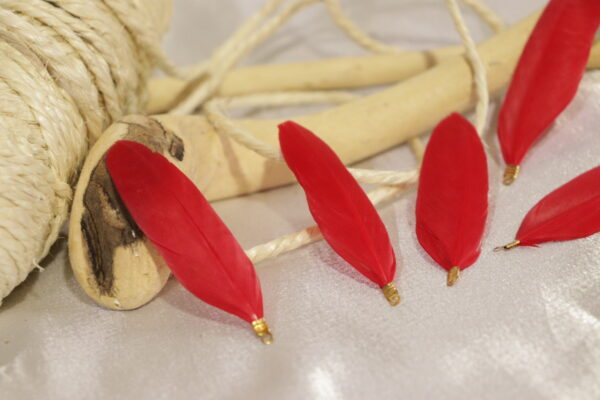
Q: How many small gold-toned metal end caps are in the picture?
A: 5